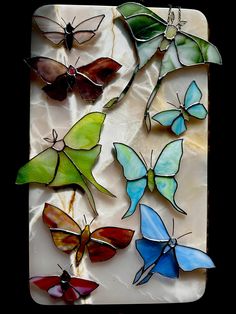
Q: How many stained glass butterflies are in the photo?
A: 9